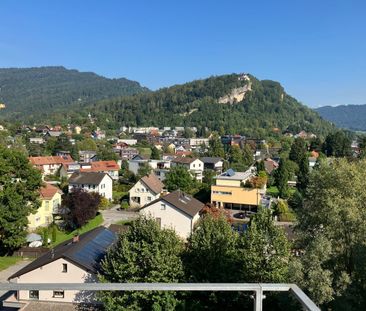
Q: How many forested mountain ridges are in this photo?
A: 3